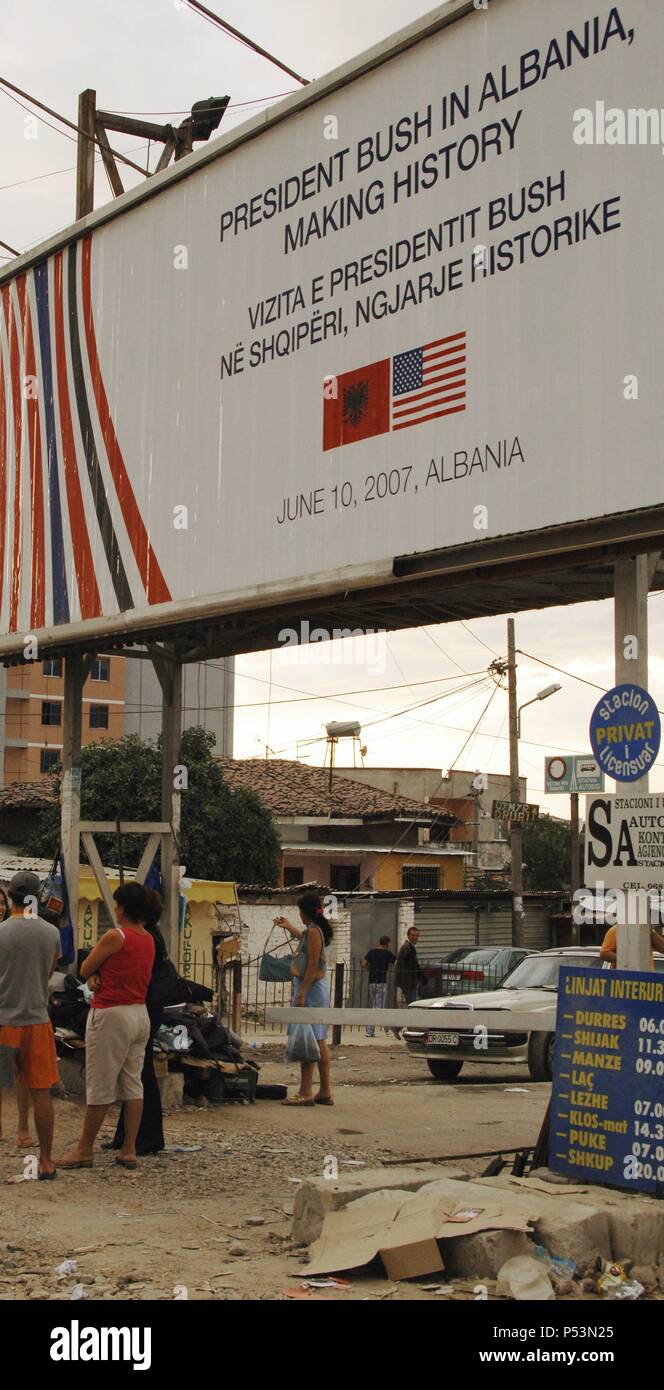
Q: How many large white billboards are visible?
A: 1